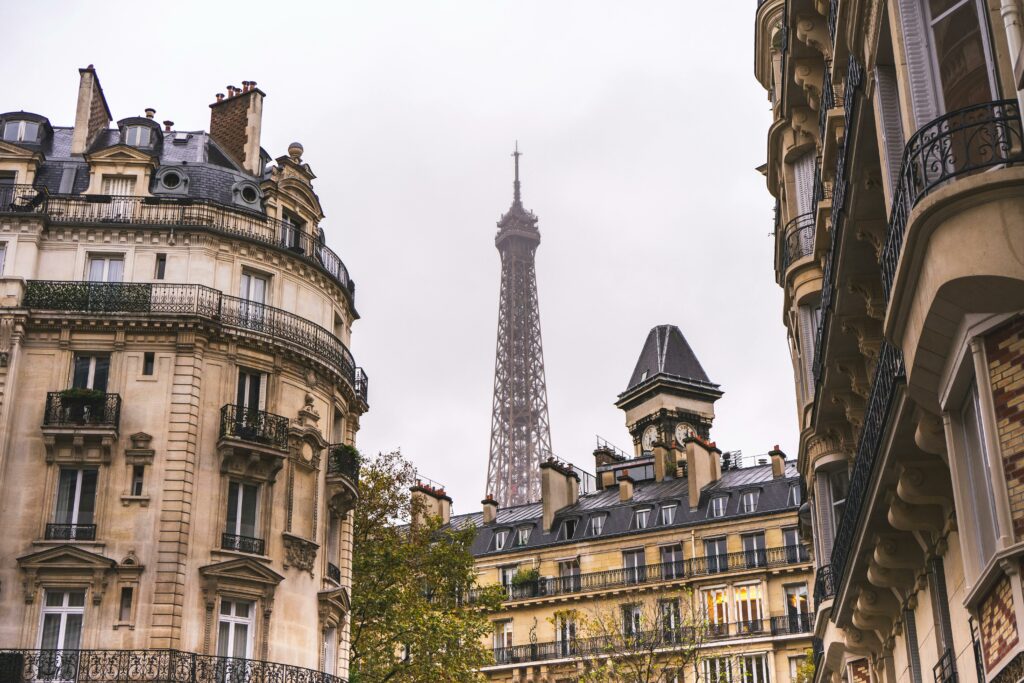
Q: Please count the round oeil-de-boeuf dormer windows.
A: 2